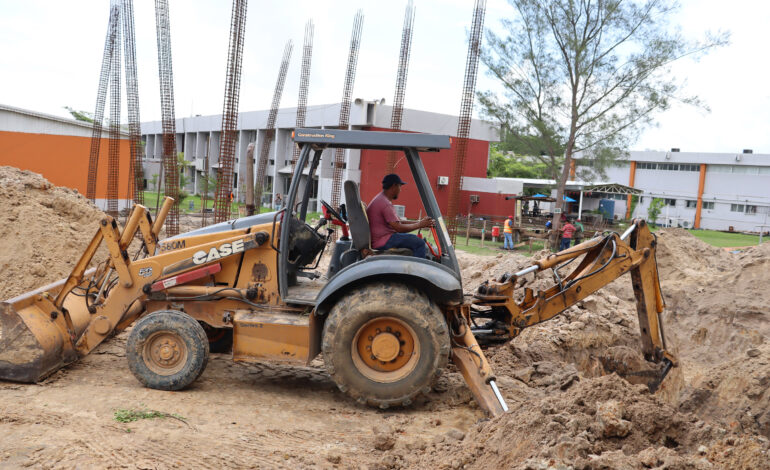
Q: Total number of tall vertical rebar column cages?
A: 10